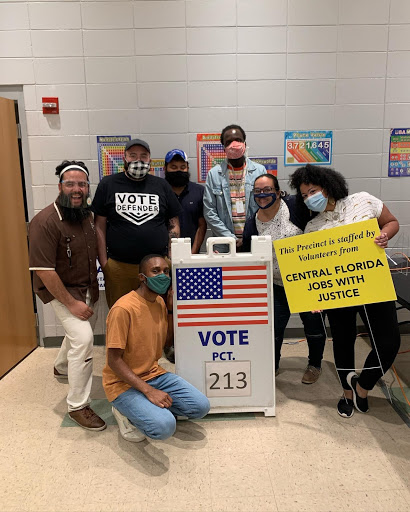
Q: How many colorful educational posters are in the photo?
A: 6